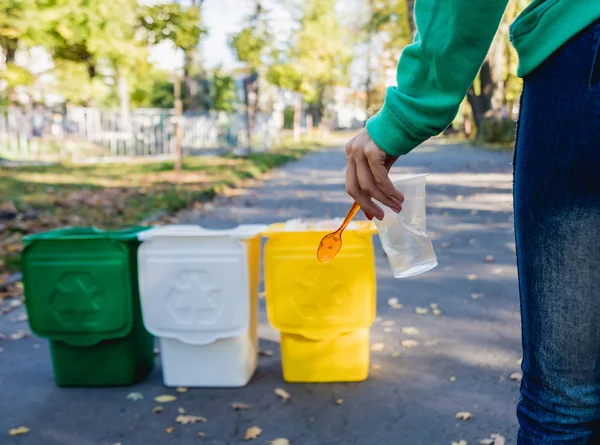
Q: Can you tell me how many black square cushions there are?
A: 0